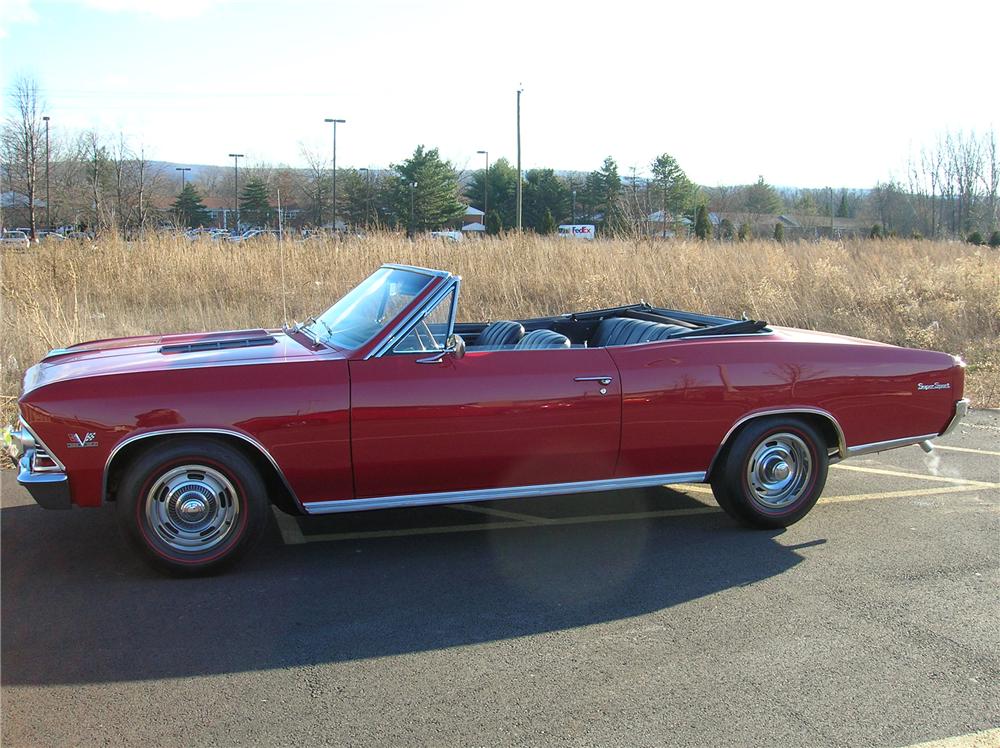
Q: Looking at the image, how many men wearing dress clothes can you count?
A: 0